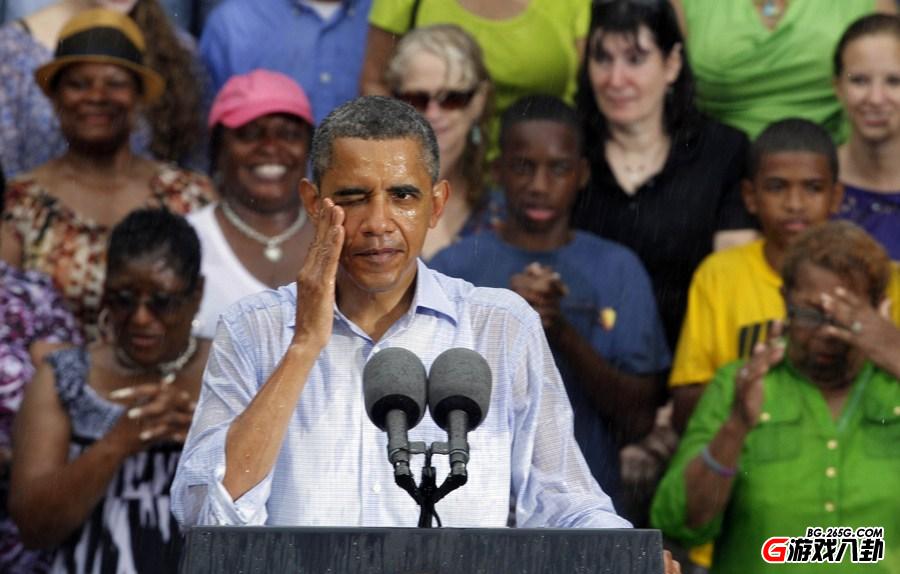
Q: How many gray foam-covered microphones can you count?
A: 2